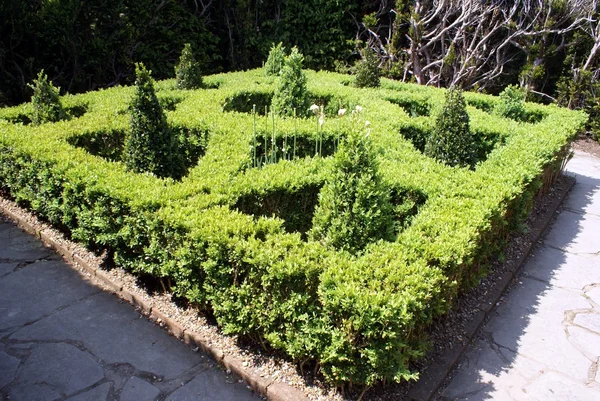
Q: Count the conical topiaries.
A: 9